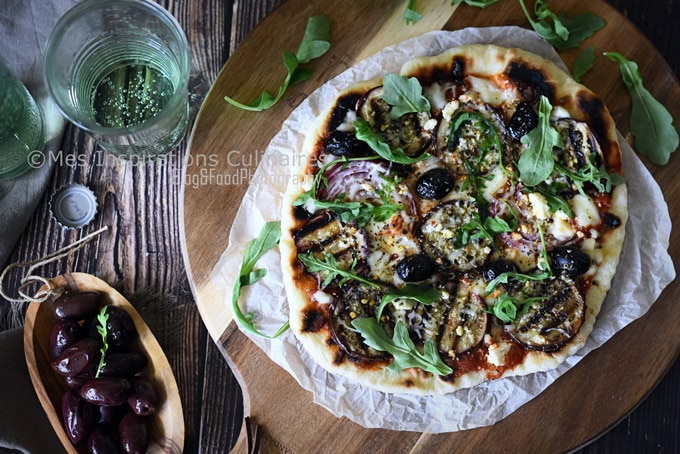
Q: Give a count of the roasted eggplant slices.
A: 8